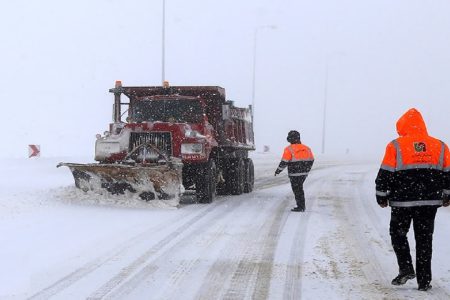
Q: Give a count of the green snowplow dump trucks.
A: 0